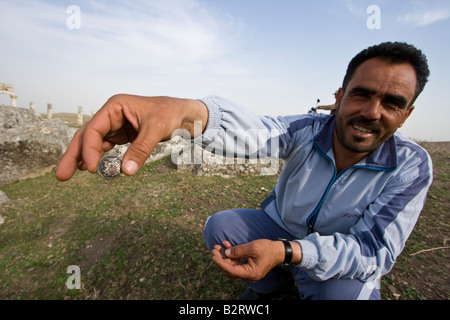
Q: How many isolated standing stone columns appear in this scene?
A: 3